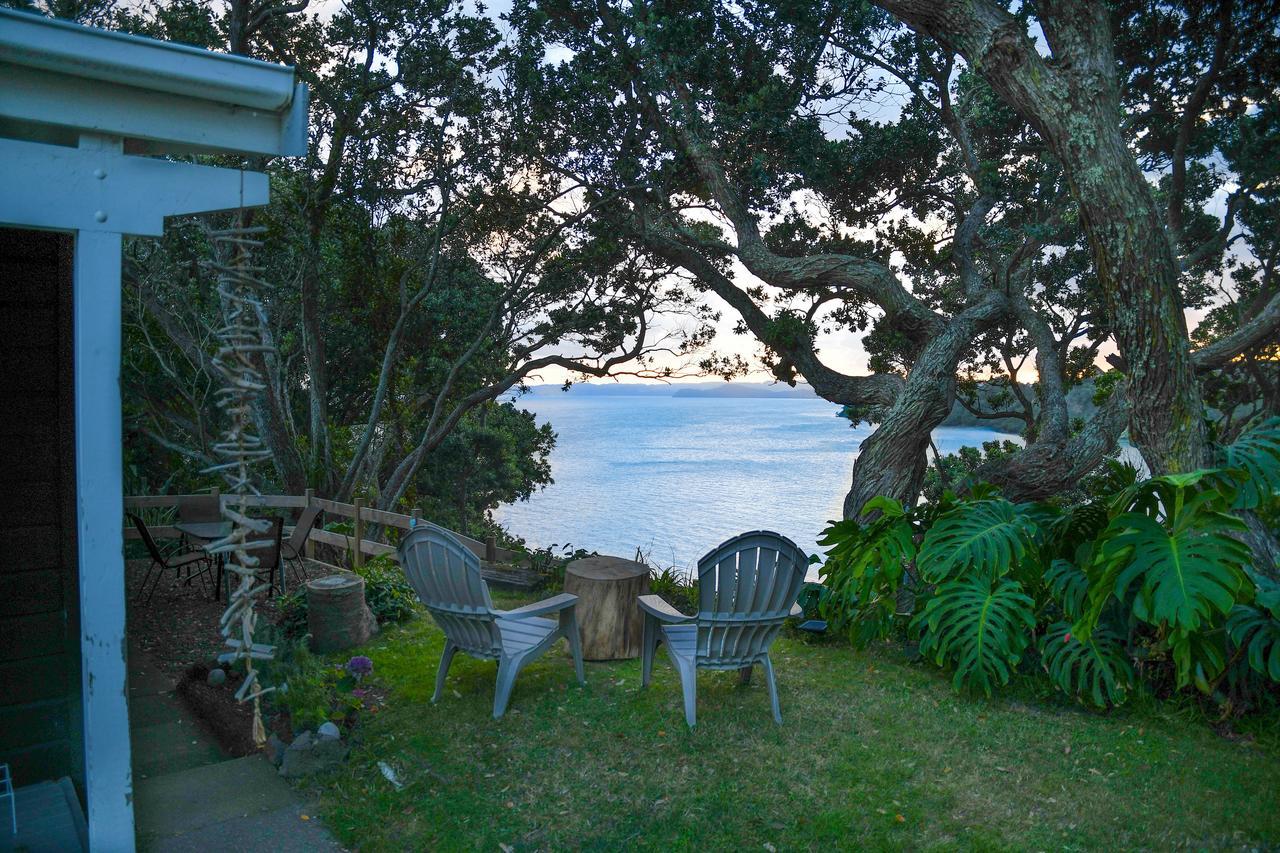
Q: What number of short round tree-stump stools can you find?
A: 2